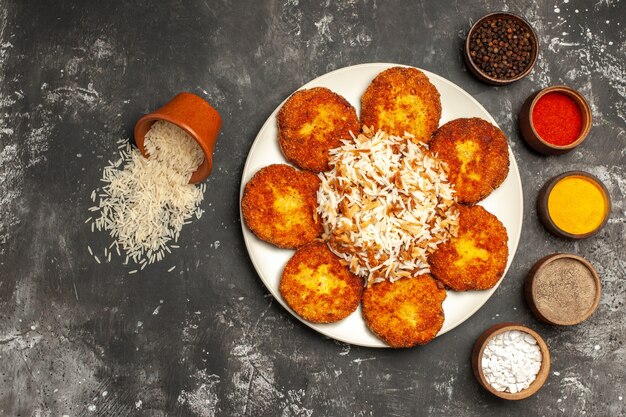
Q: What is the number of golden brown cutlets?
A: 7